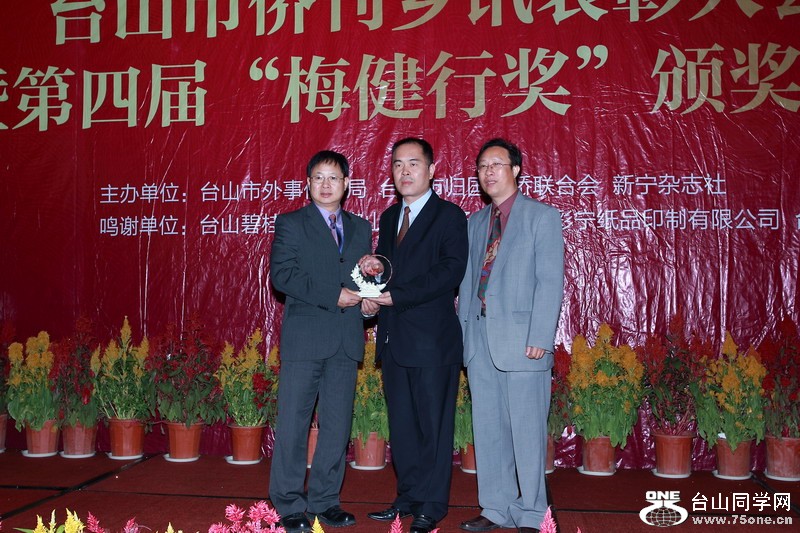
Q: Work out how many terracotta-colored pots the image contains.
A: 14